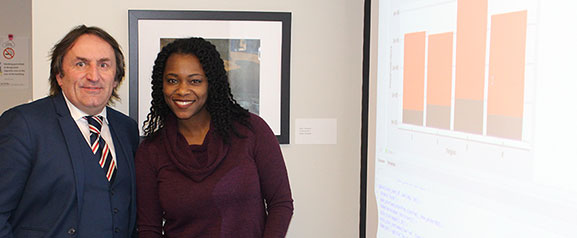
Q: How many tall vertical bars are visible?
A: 4